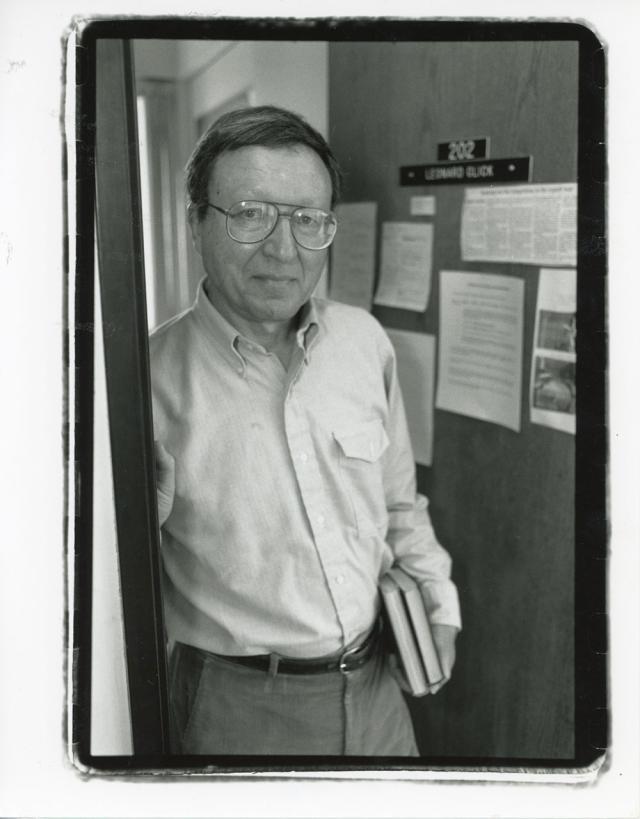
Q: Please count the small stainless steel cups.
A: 0